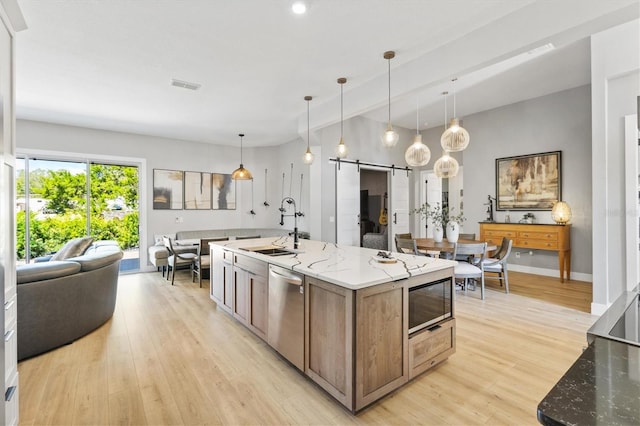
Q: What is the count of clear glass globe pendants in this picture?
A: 3